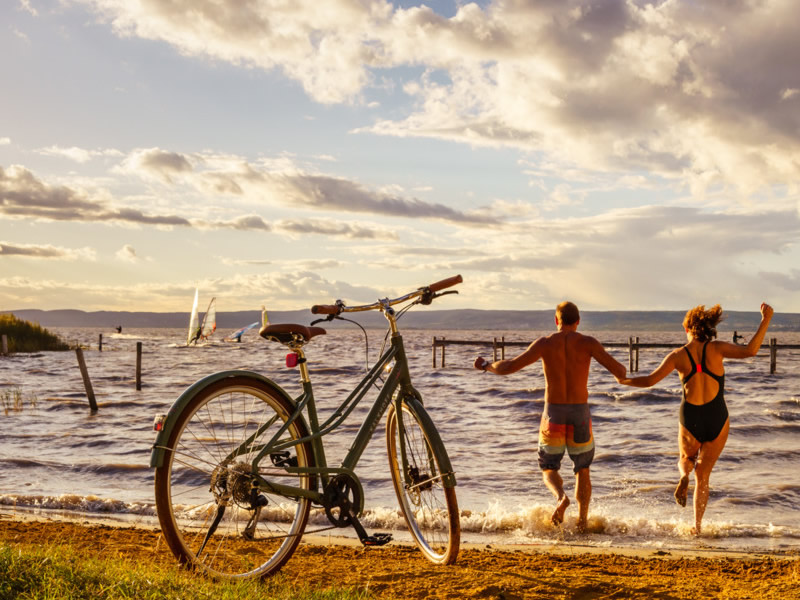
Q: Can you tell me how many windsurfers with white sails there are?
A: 2